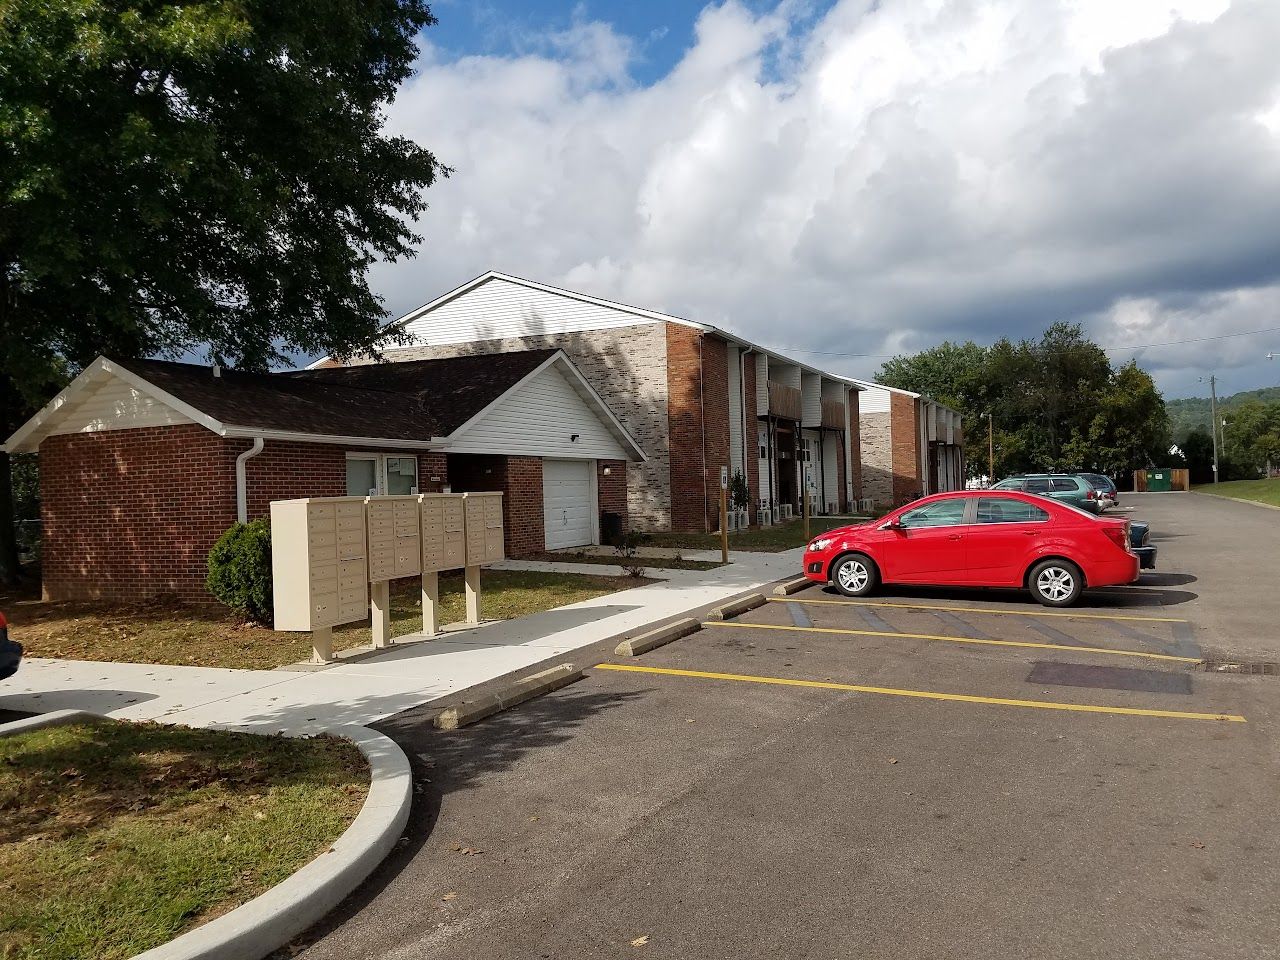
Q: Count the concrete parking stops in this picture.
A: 4